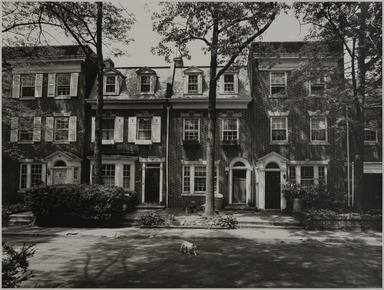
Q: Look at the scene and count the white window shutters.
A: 12